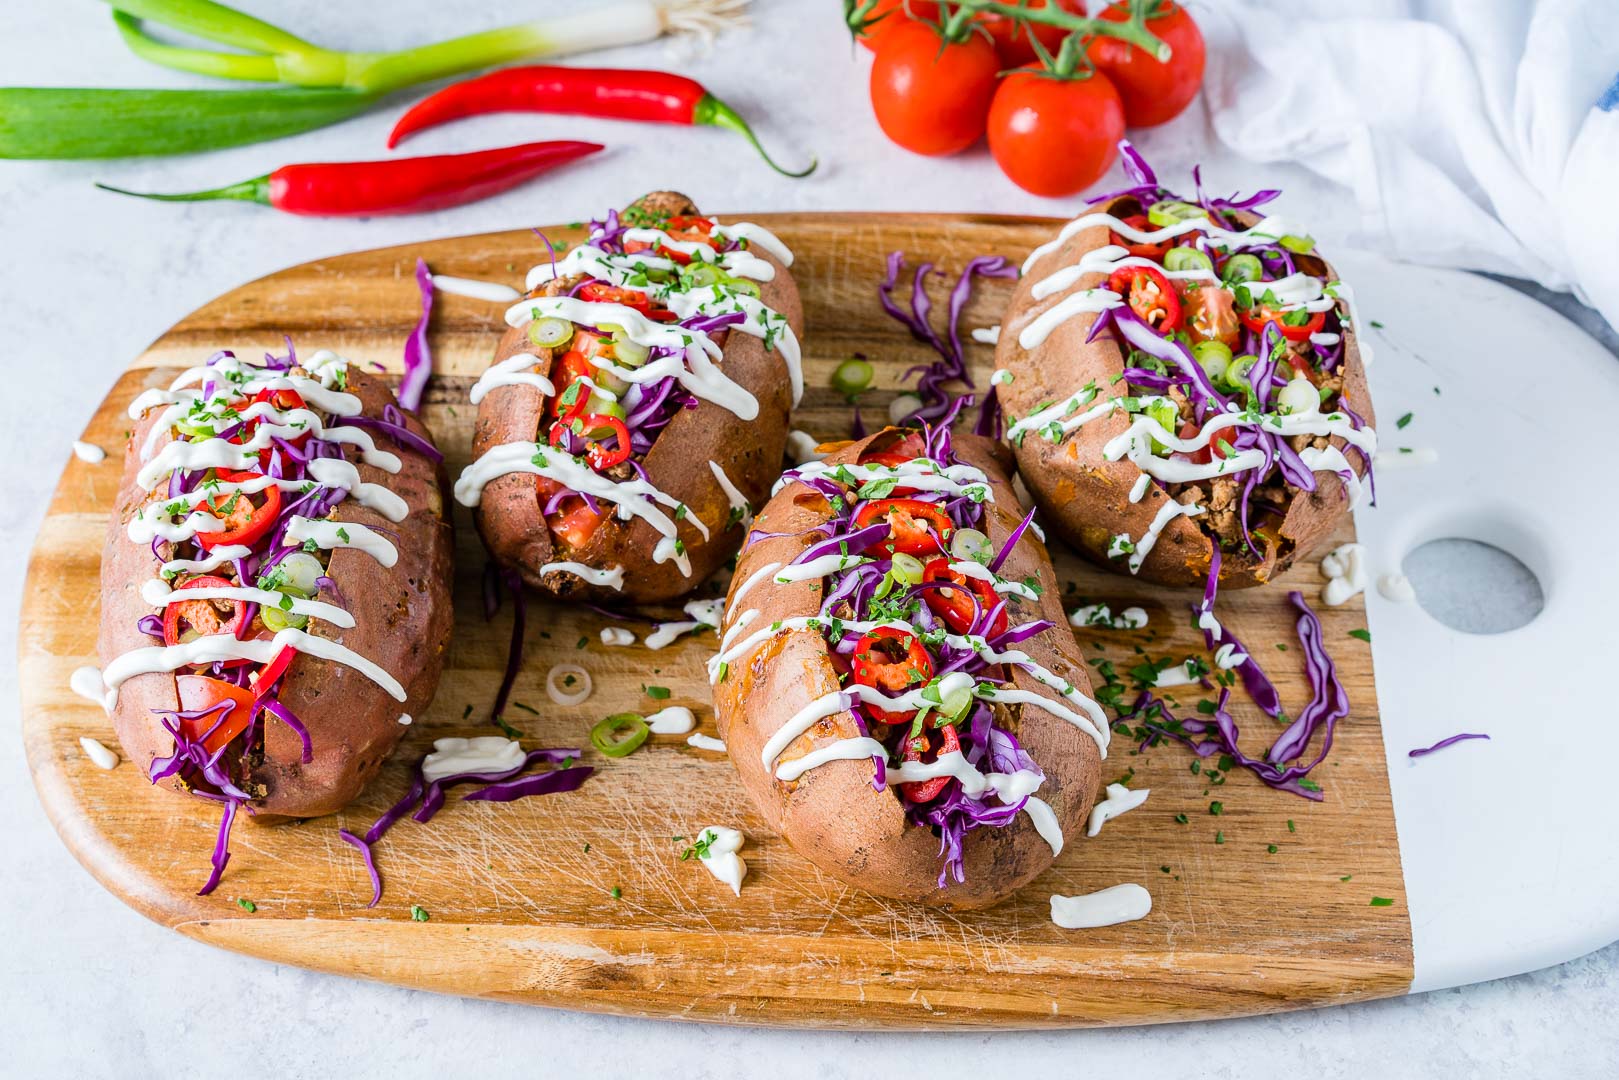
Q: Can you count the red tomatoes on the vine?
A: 5